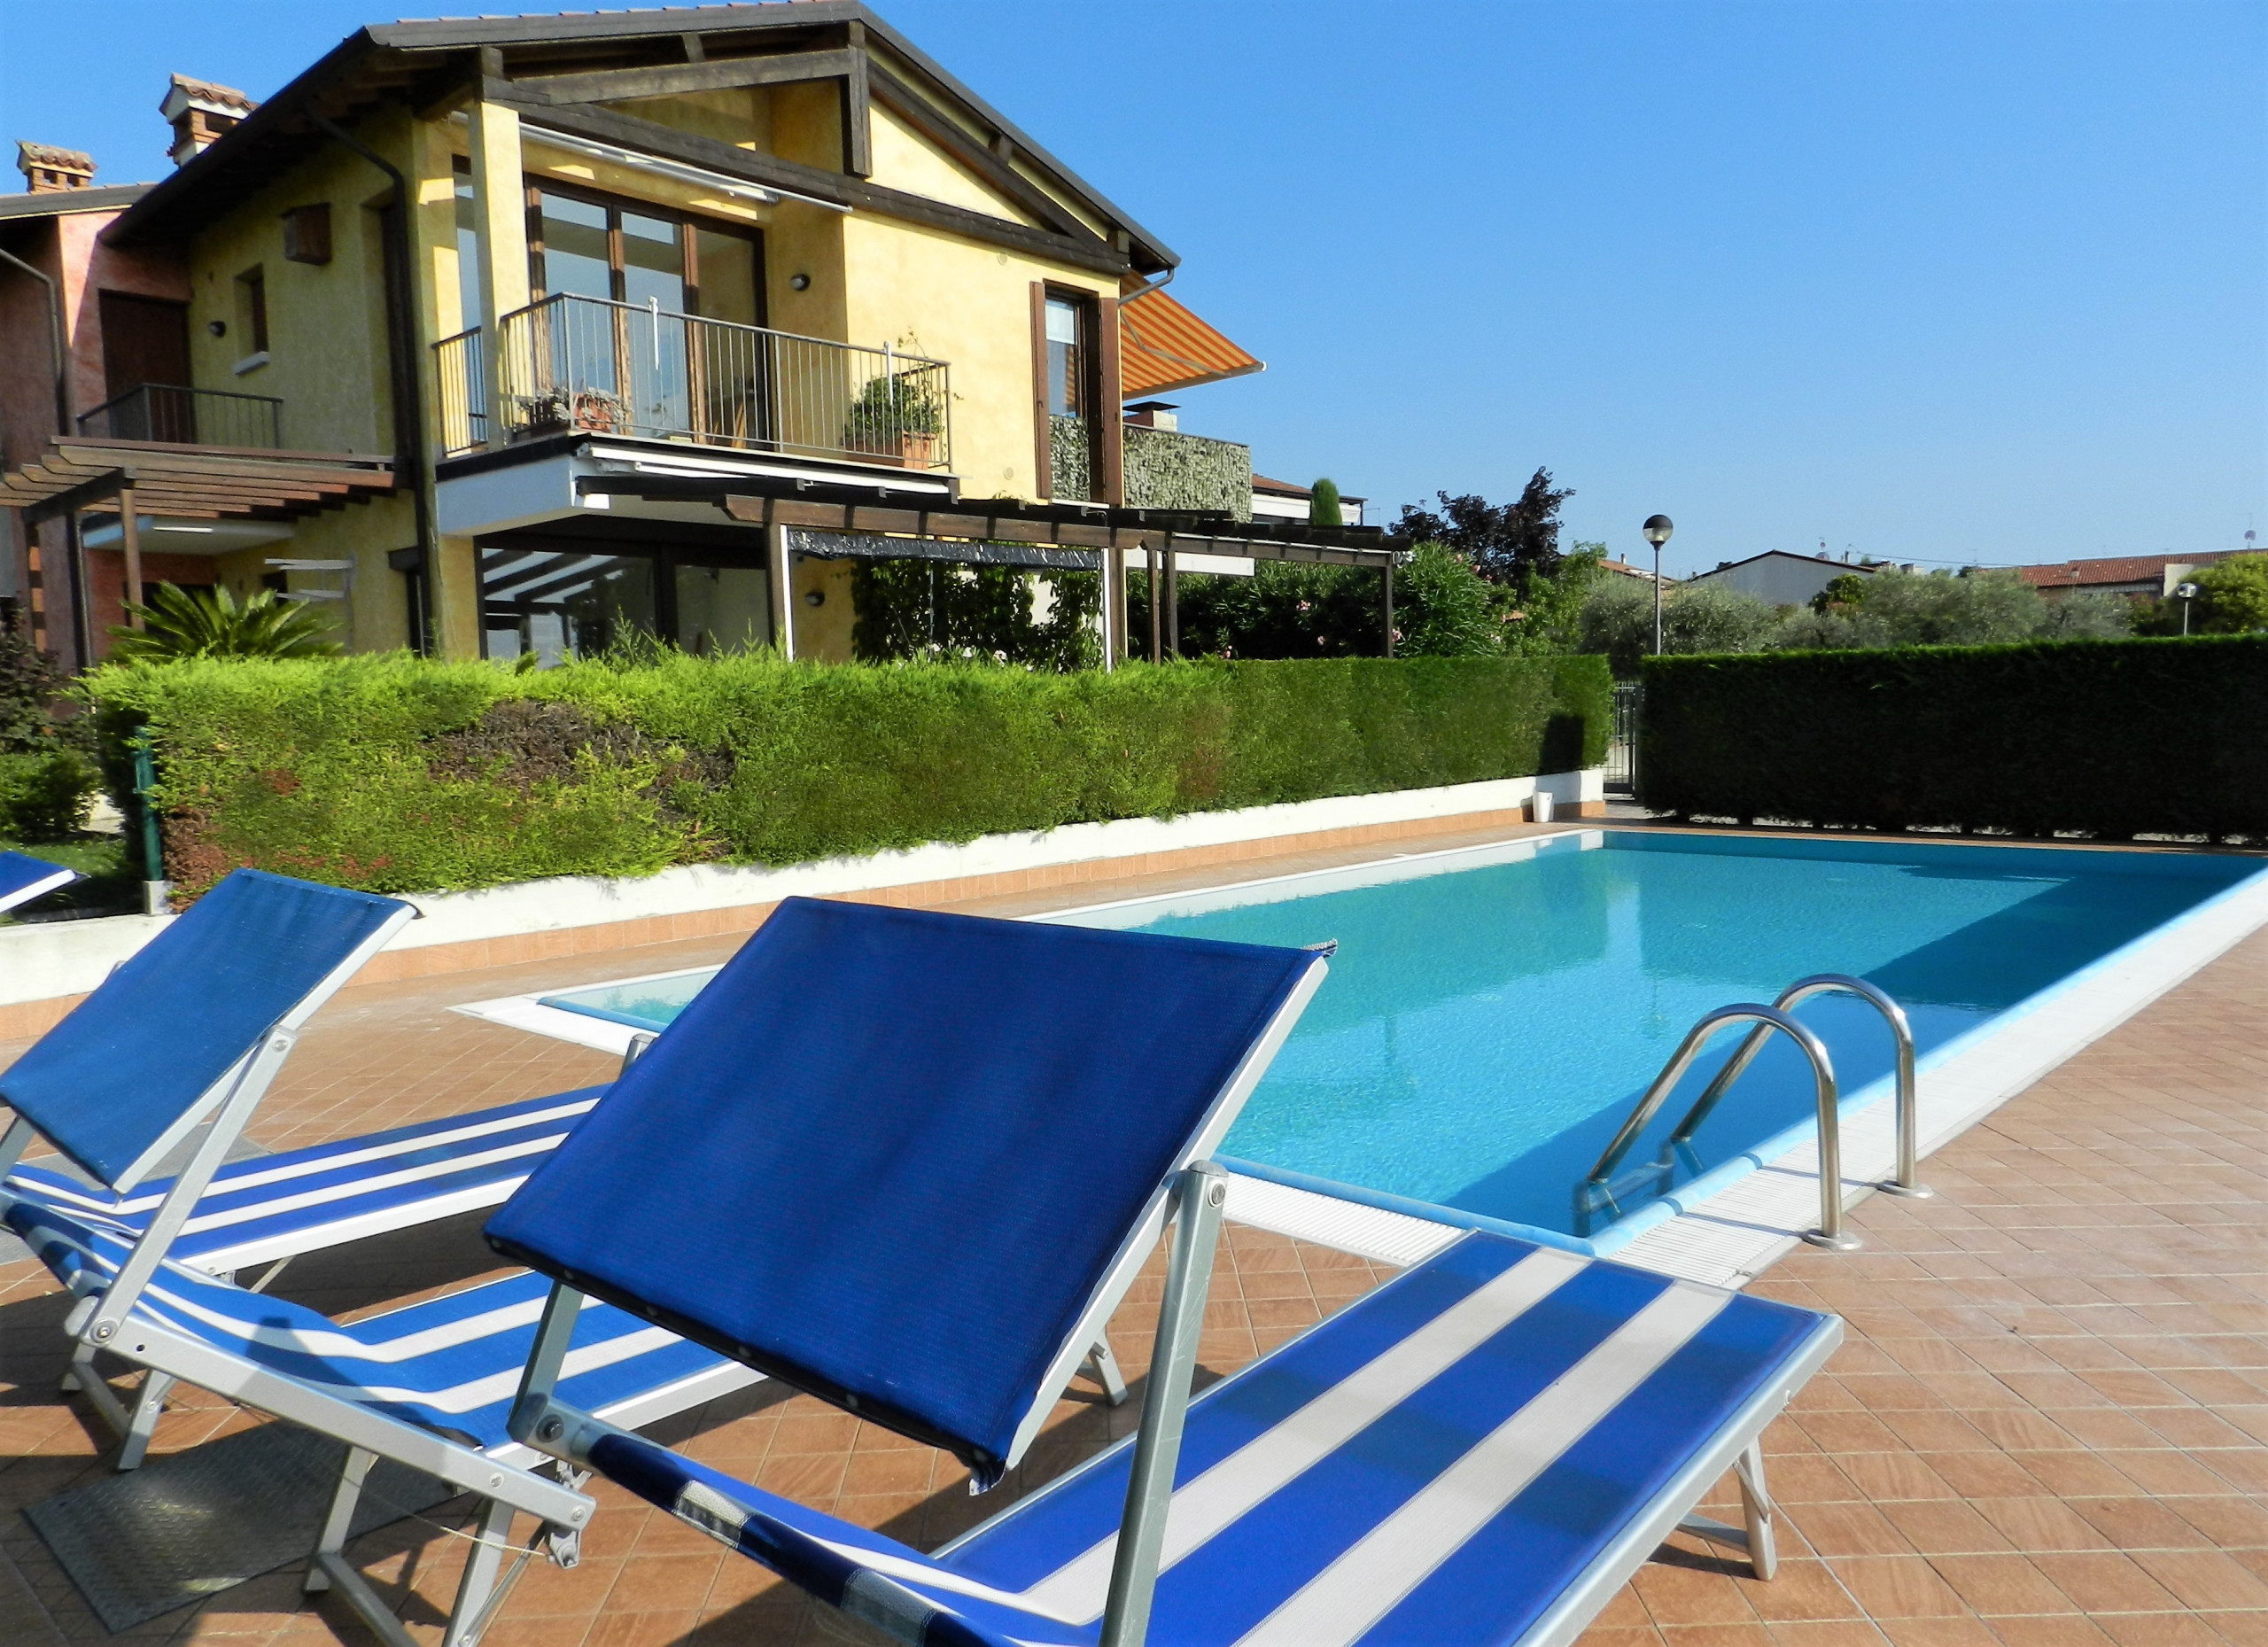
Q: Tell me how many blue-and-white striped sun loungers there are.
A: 3